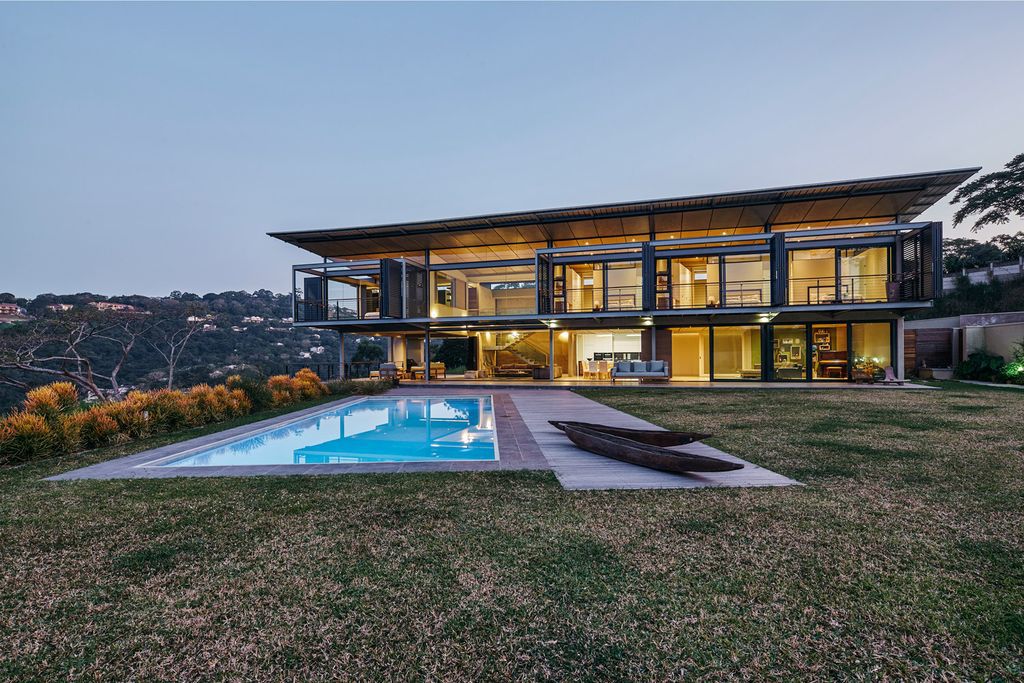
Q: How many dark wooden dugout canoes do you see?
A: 2